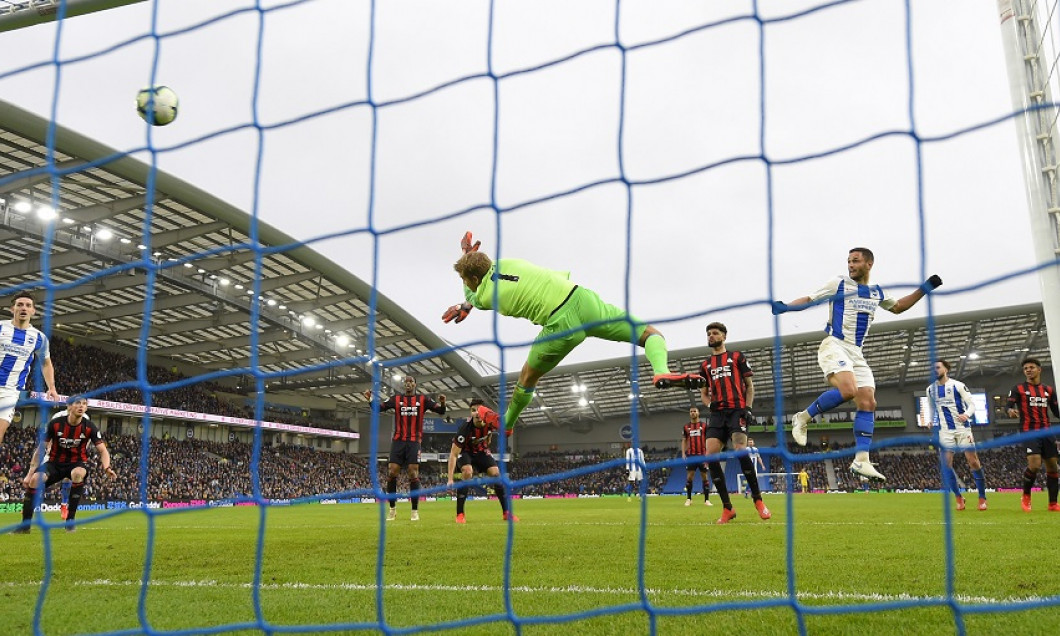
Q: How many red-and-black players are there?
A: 6